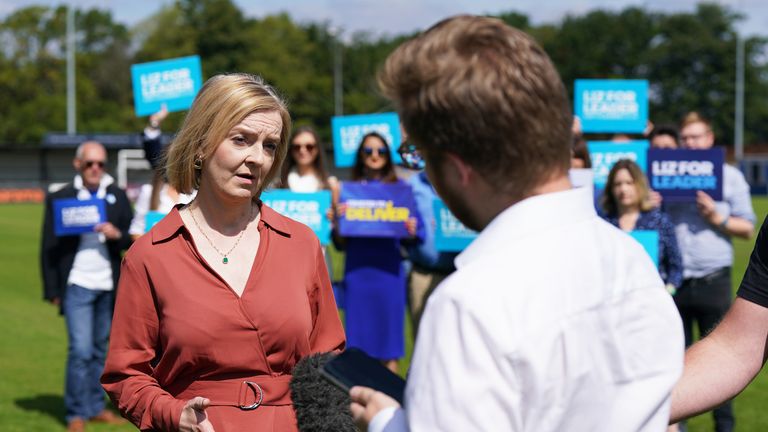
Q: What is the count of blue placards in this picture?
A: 11